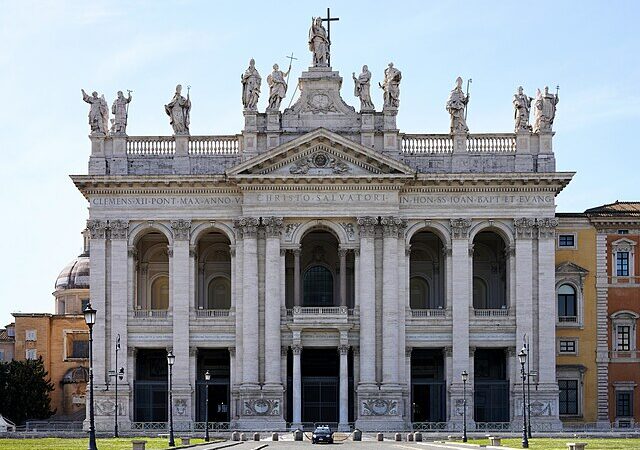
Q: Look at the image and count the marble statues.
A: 11